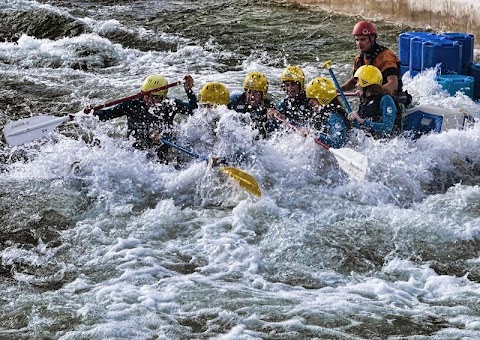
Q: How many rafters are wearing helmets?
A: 7